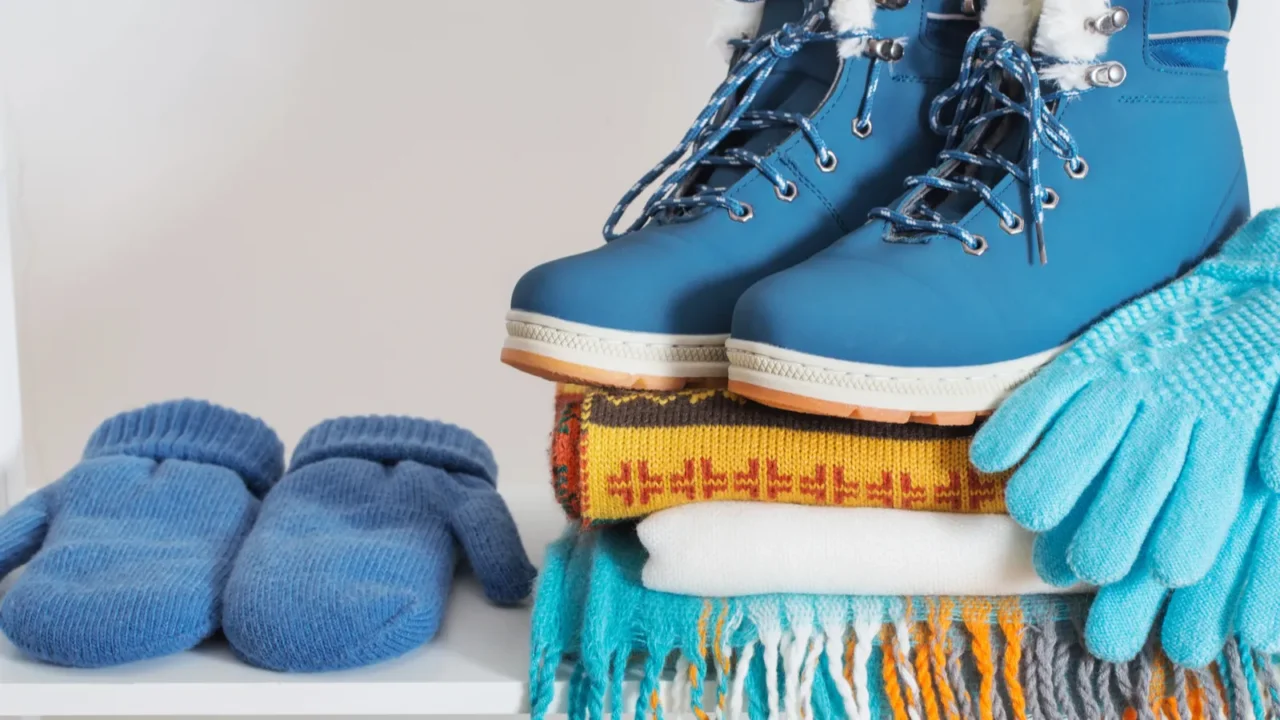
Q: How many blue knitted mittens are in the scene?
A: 2